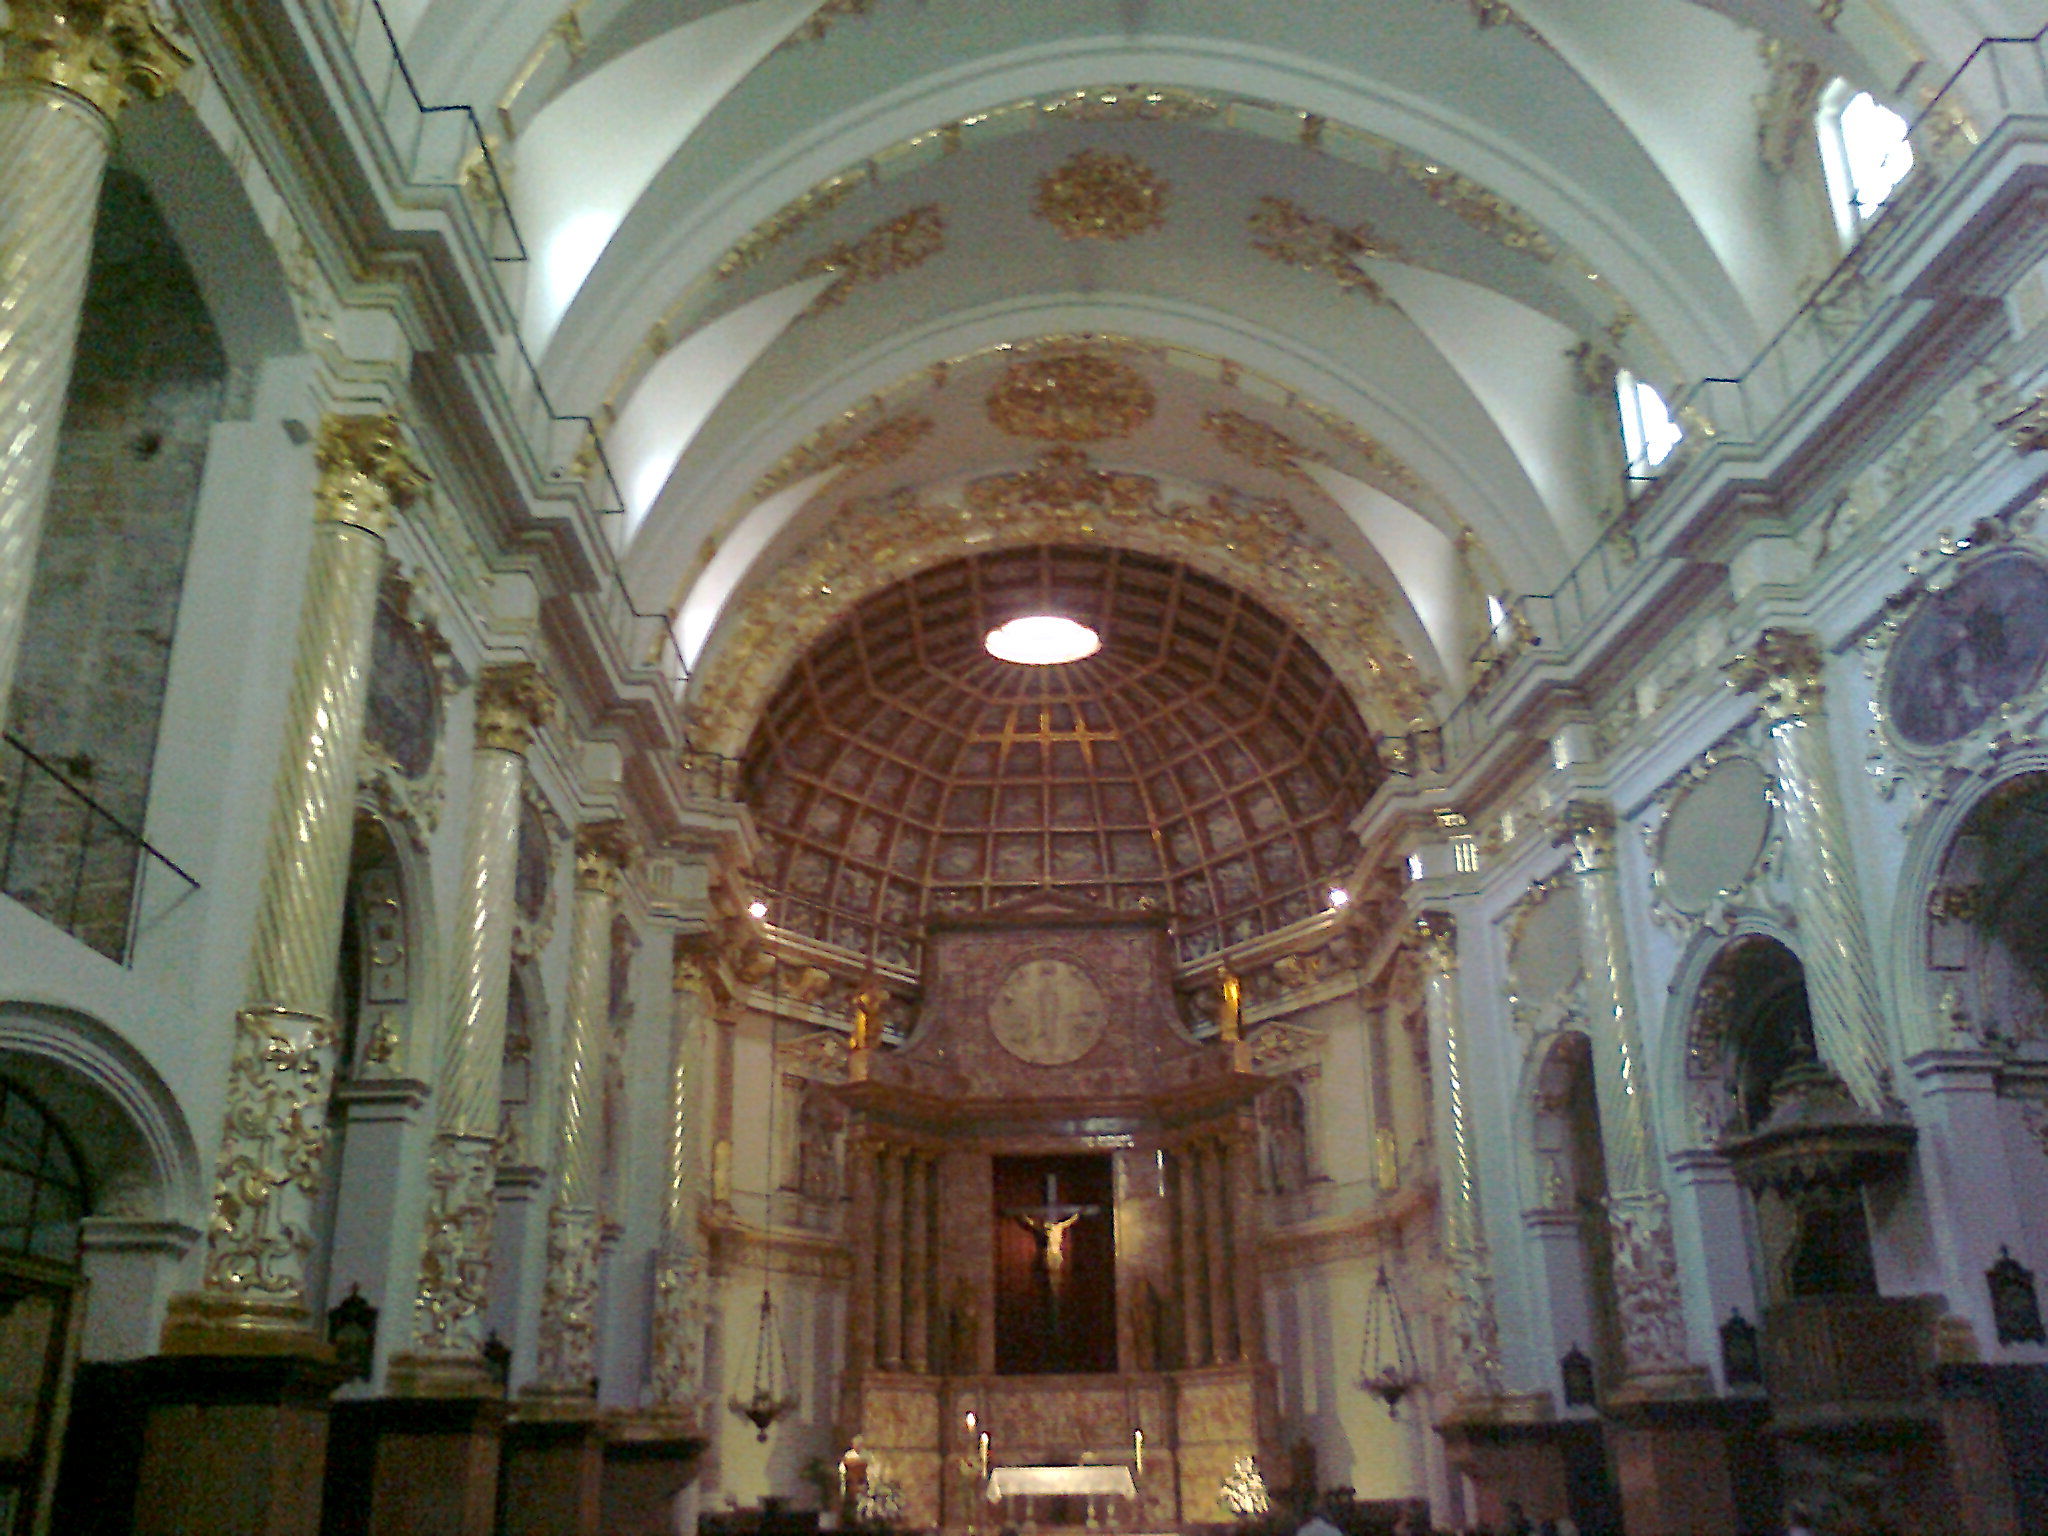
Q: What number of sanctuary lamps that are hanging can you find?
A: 2